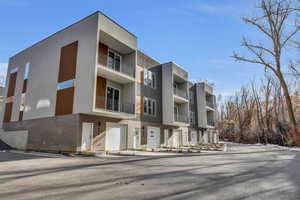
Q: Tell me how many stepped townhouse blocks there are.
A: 3